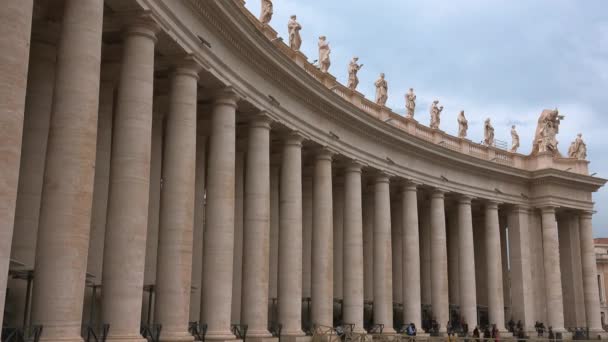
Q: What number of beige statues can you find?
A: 12